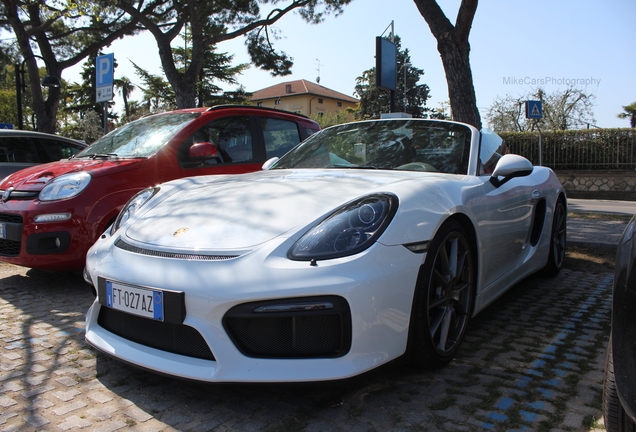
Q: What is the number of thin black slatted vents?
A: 1